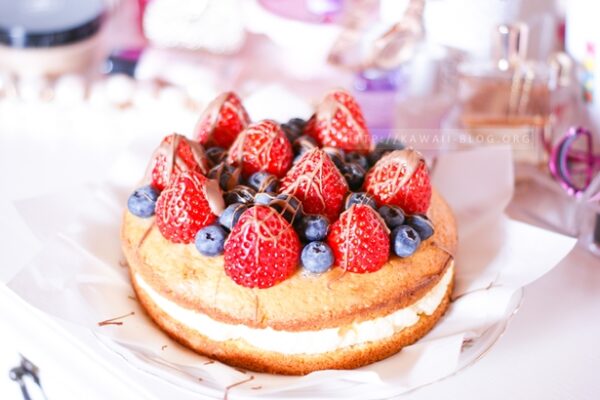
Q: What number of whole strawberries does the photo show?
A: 9